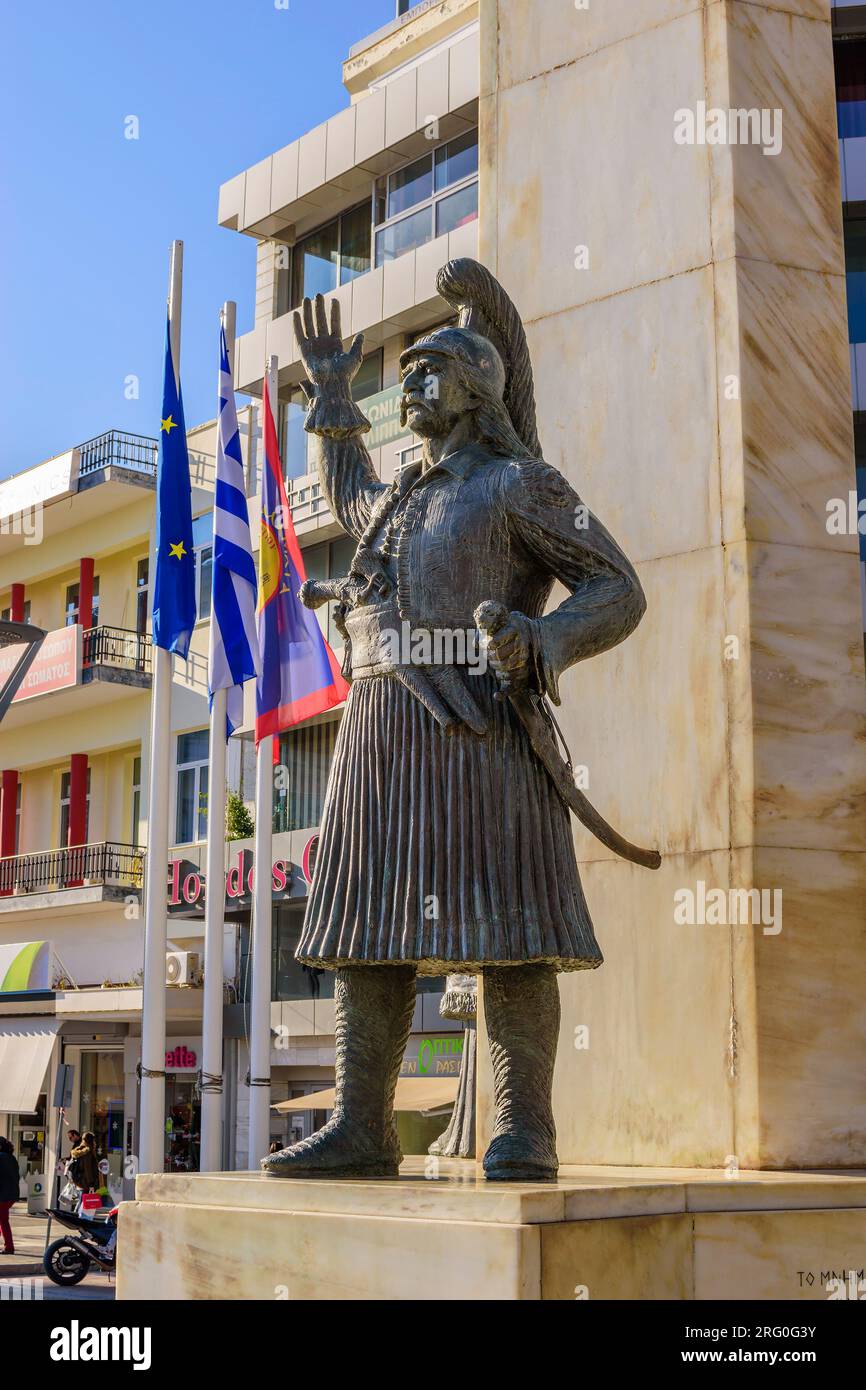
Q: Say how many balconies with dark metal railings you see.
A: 3